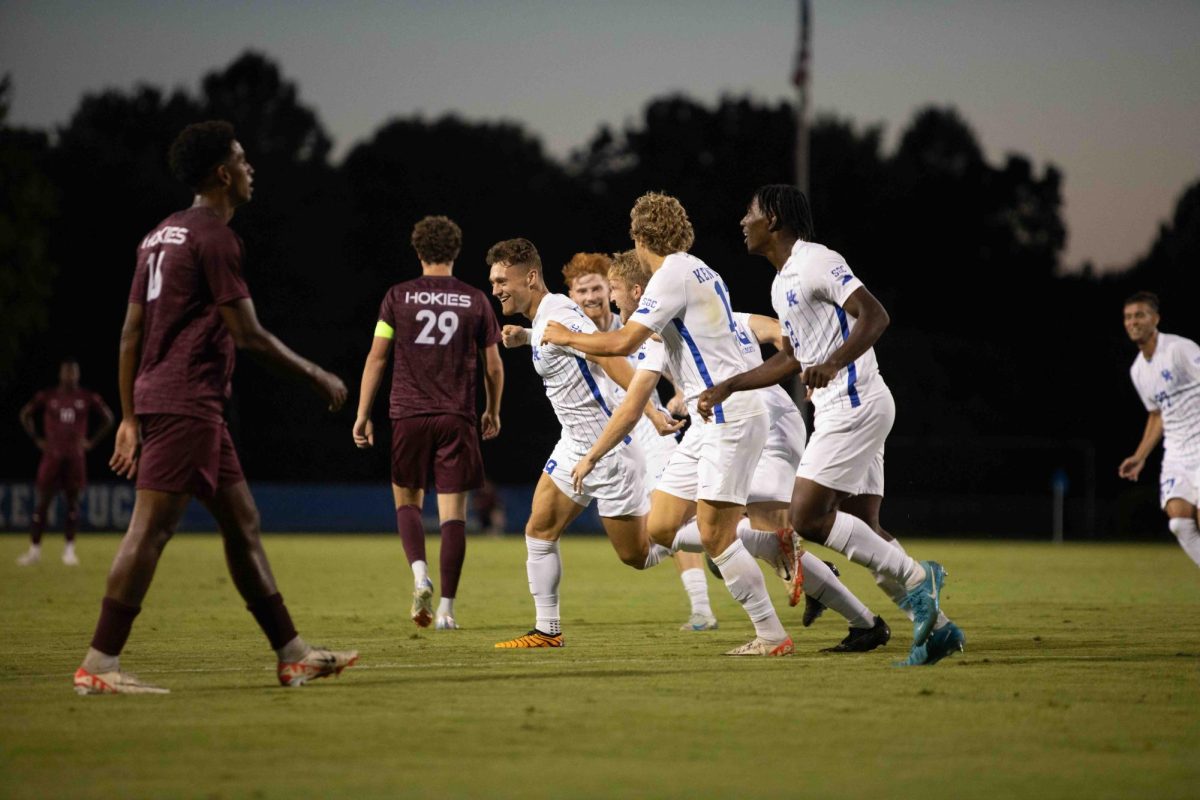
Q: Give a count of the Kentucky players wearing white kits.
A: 6